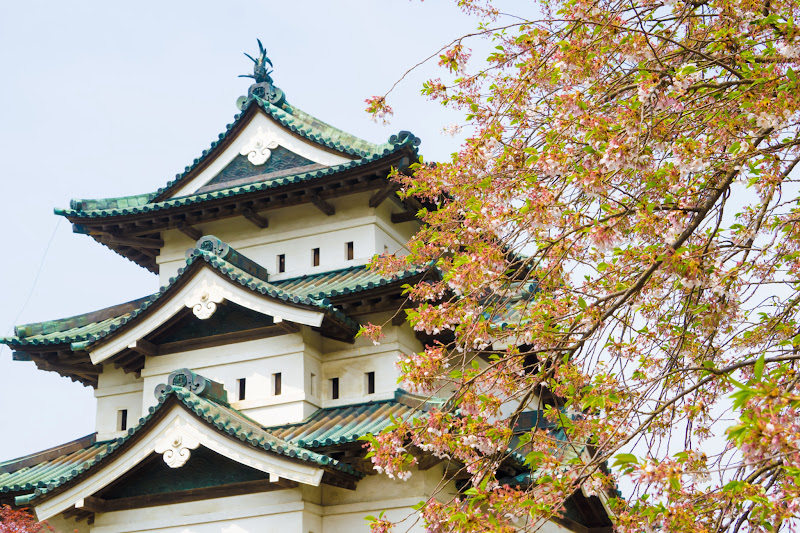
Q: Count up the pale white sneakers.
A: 0